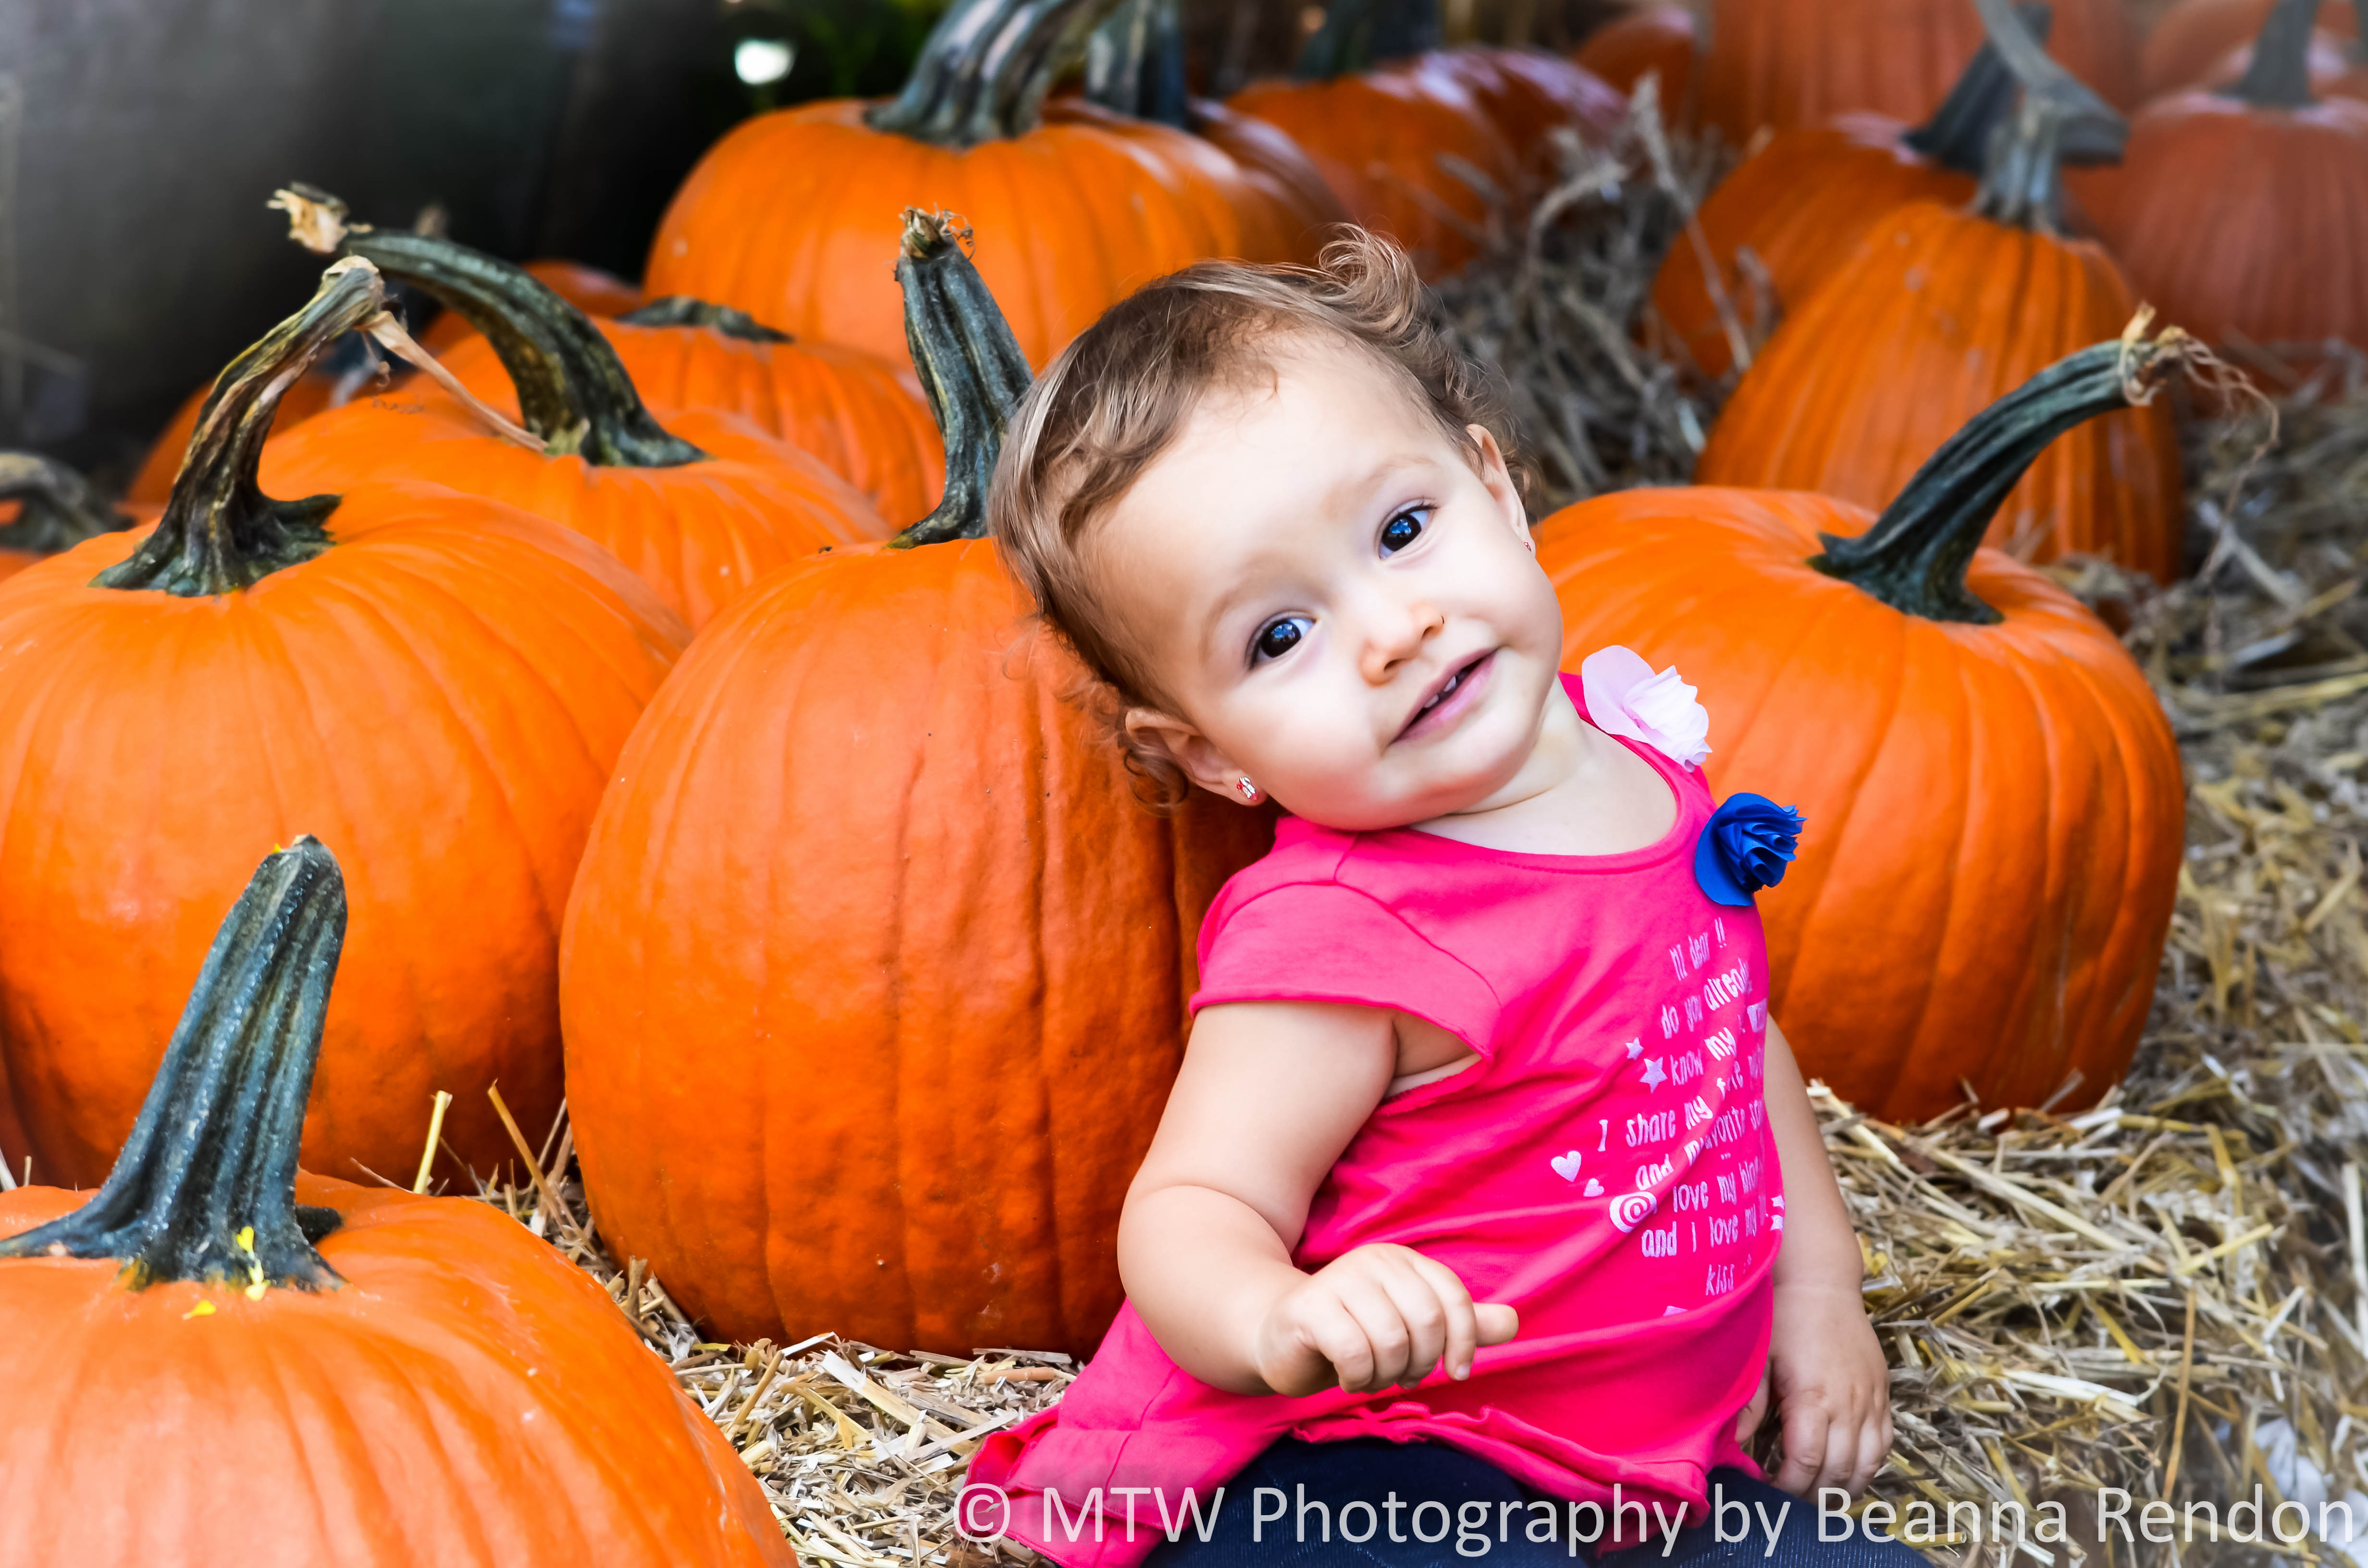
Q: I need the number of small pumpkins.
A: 0